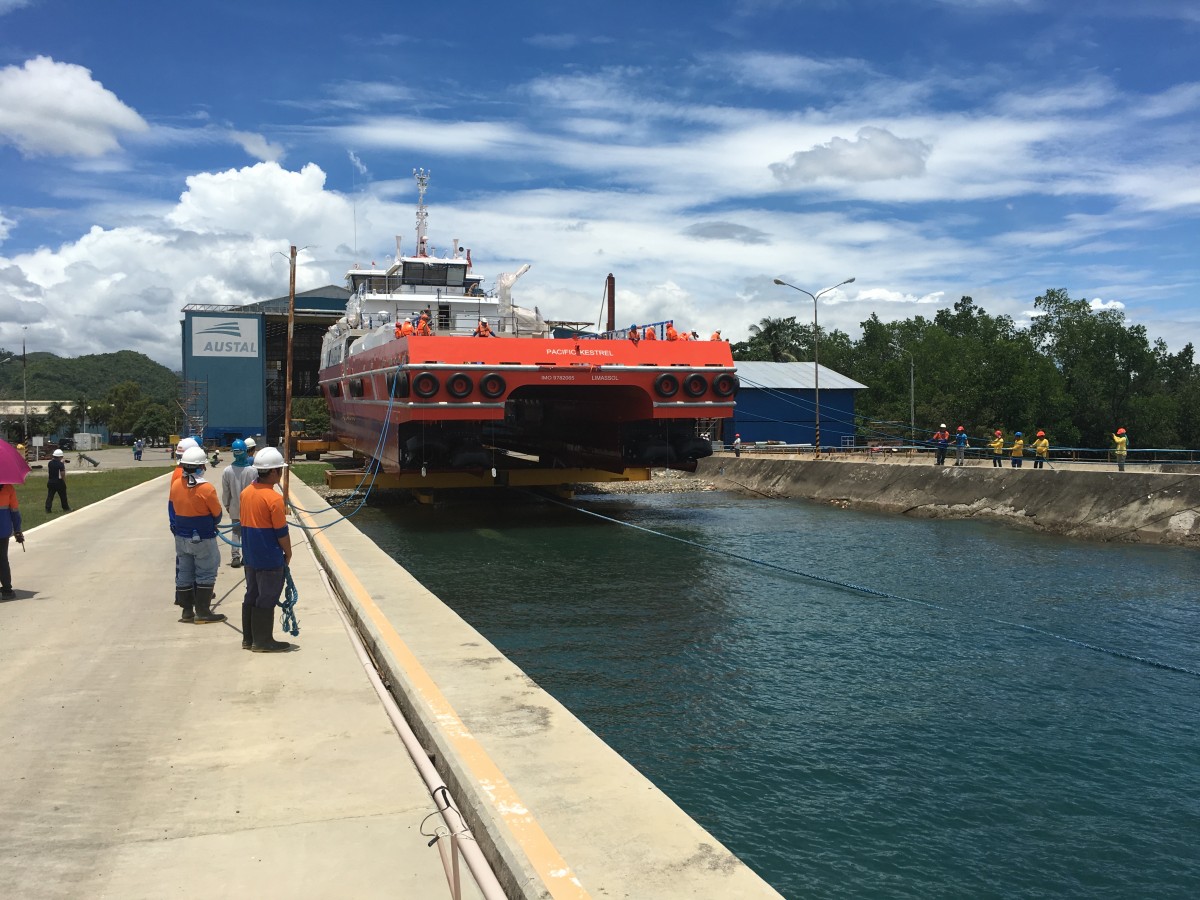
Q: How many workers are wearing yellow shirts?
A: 4